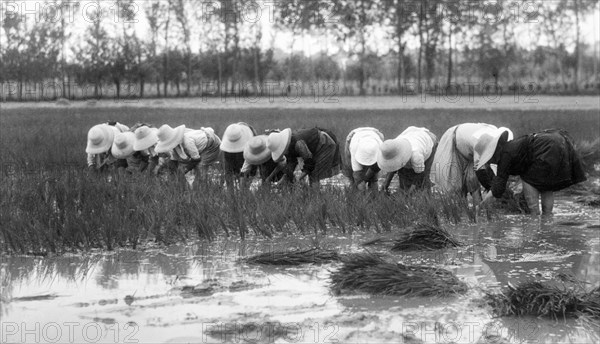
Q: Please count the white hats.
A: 10